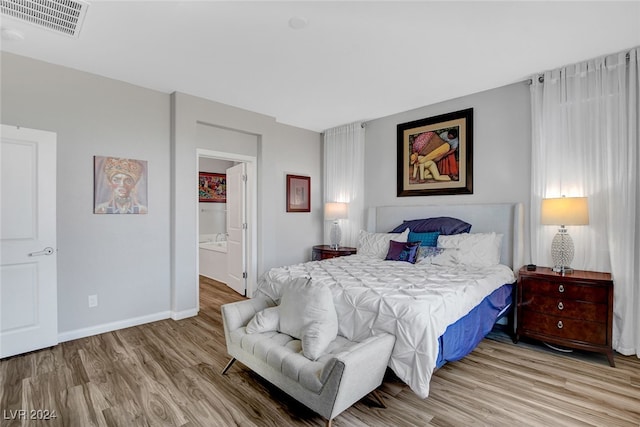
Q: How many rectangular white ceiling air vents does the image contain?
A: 1